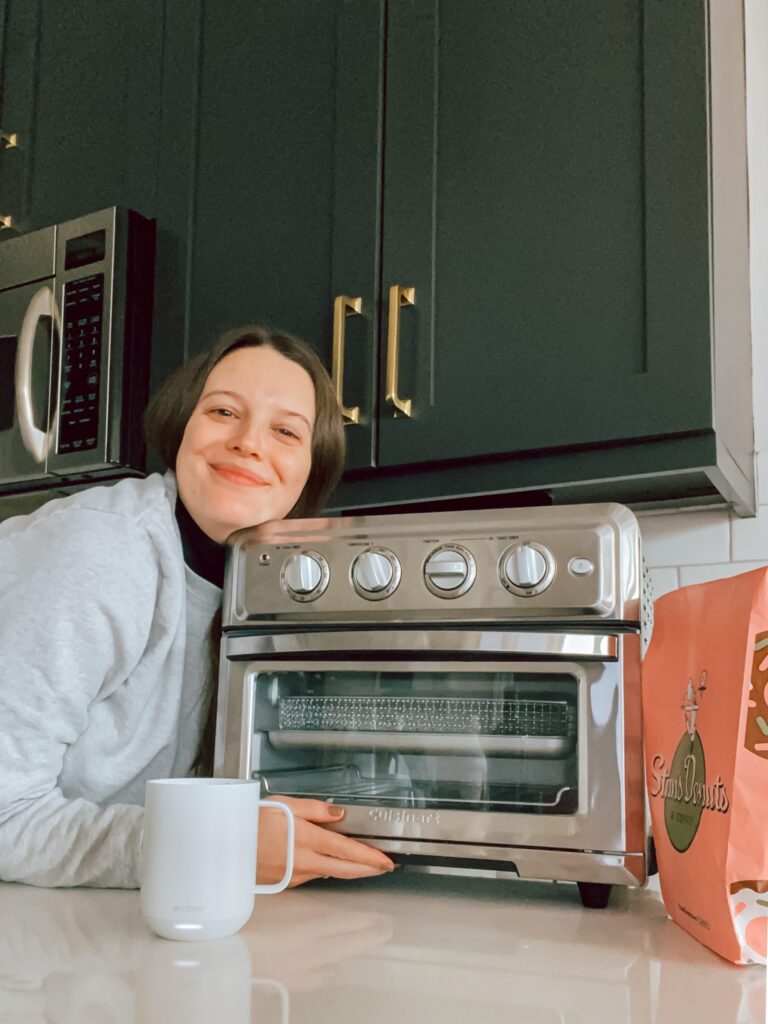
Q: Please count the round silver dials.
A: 4